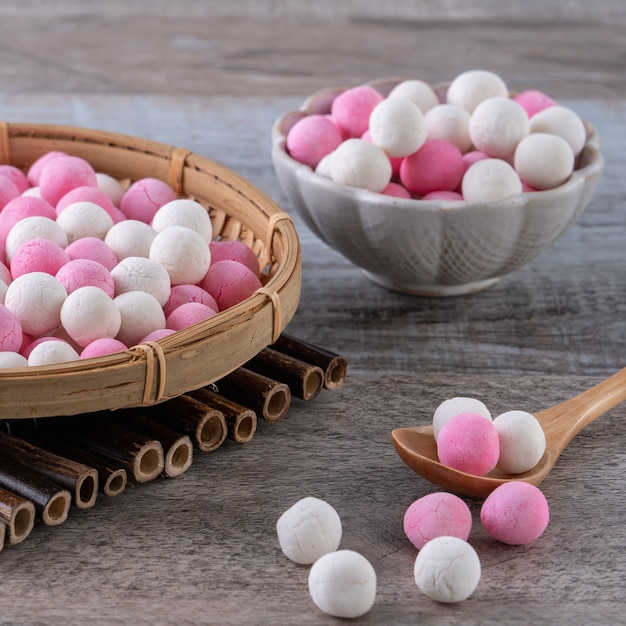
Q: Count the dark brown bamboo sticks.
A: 12